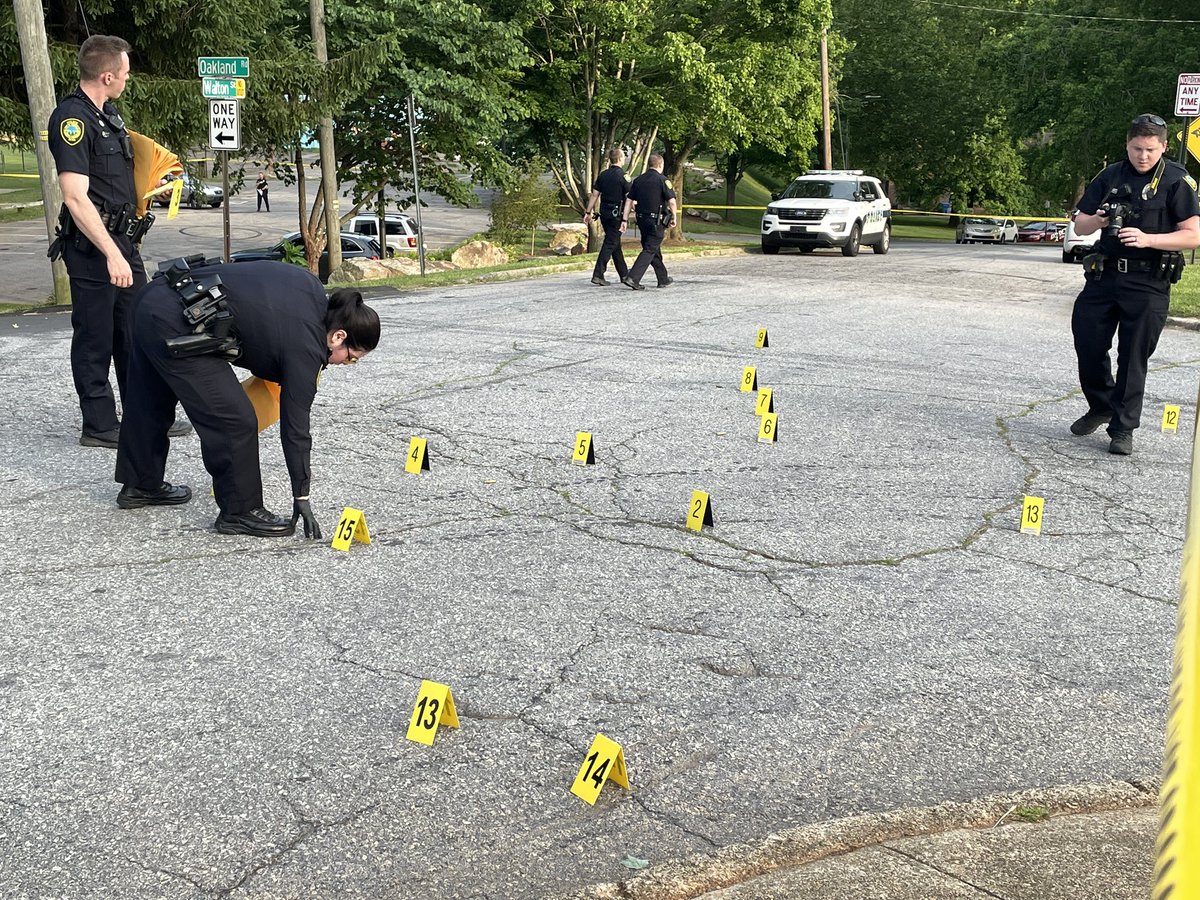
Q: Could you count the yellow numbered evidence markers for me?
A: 12